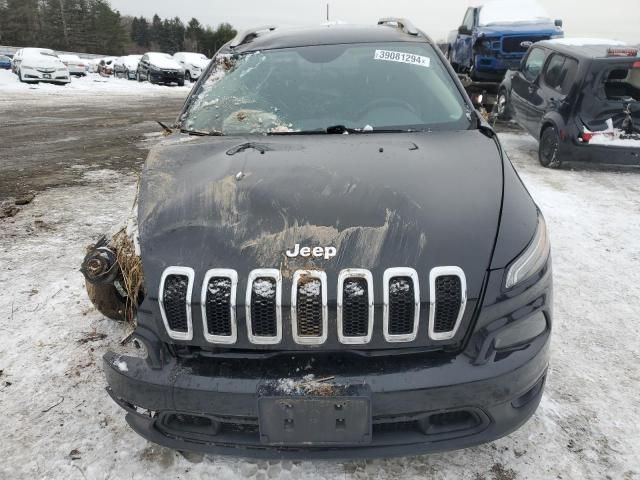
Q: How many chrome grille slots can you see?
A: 7